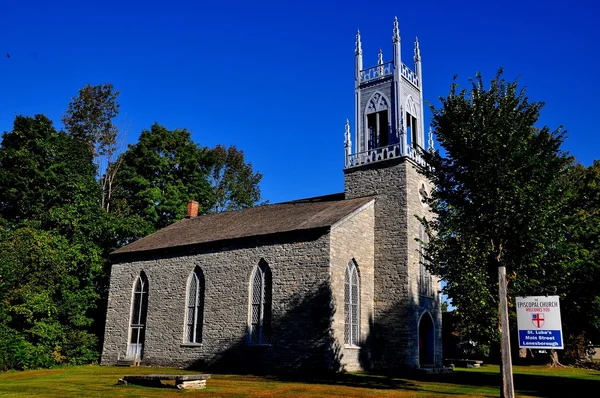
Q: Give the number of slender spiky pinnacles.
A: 7